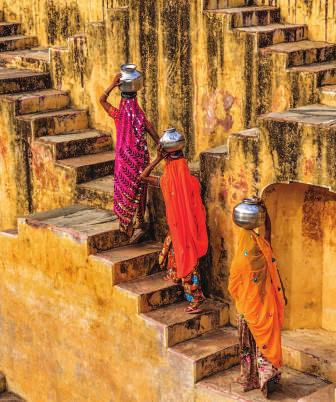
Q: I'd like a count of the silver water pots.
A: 3